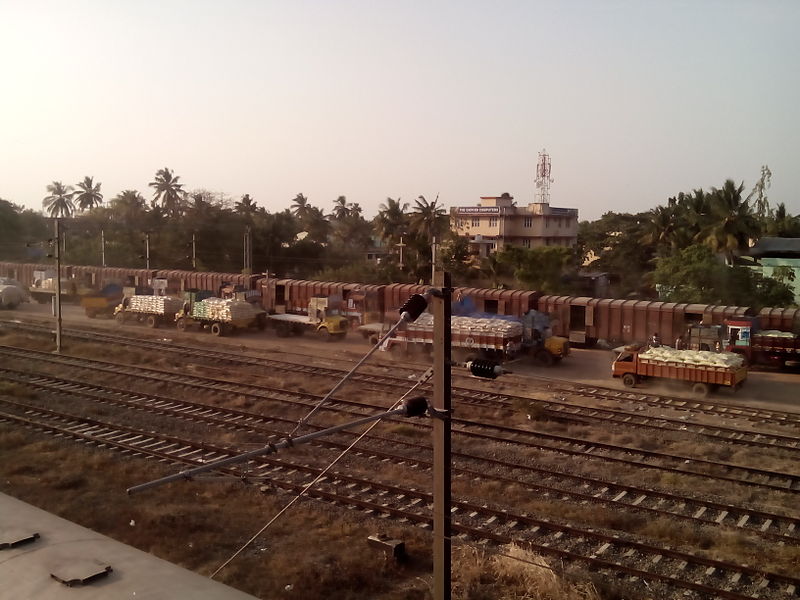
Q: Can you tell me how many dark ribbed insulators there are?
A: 3